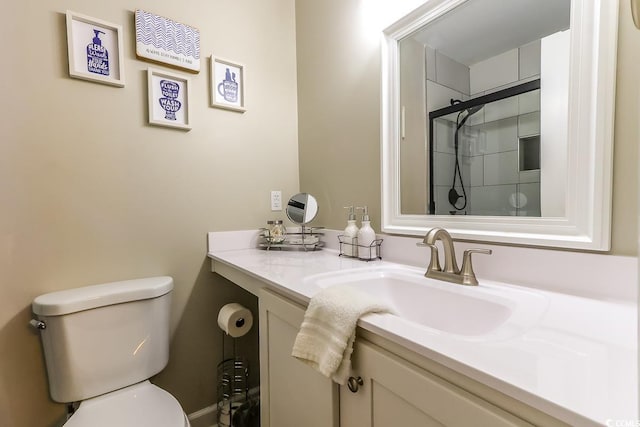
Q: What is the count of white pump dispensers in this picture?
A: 2